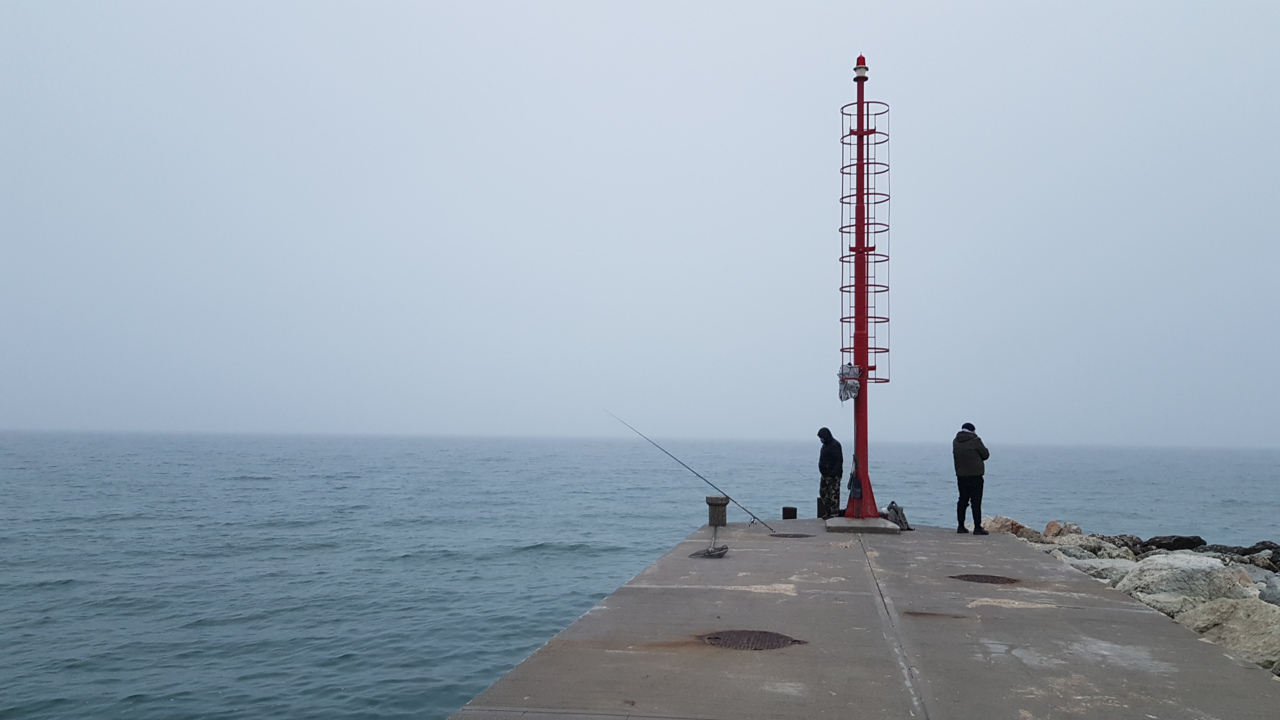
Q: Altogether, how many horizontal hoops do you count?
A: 10